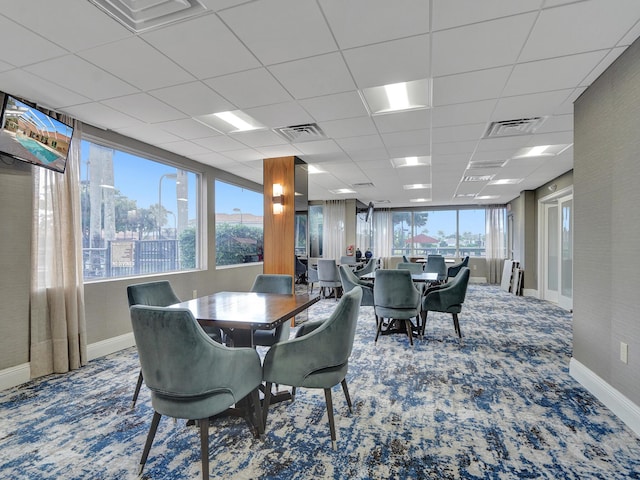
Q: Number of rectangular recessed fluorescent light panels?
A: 10